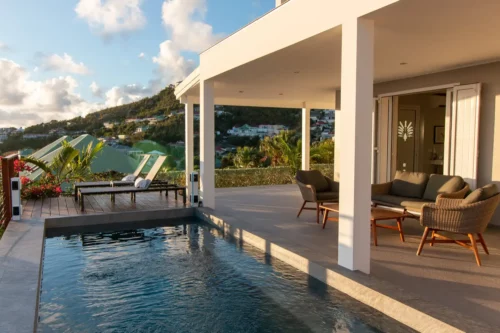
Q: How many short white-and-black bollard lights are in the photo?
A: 2